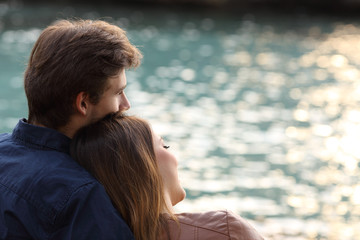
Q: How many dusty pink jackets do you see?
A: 1